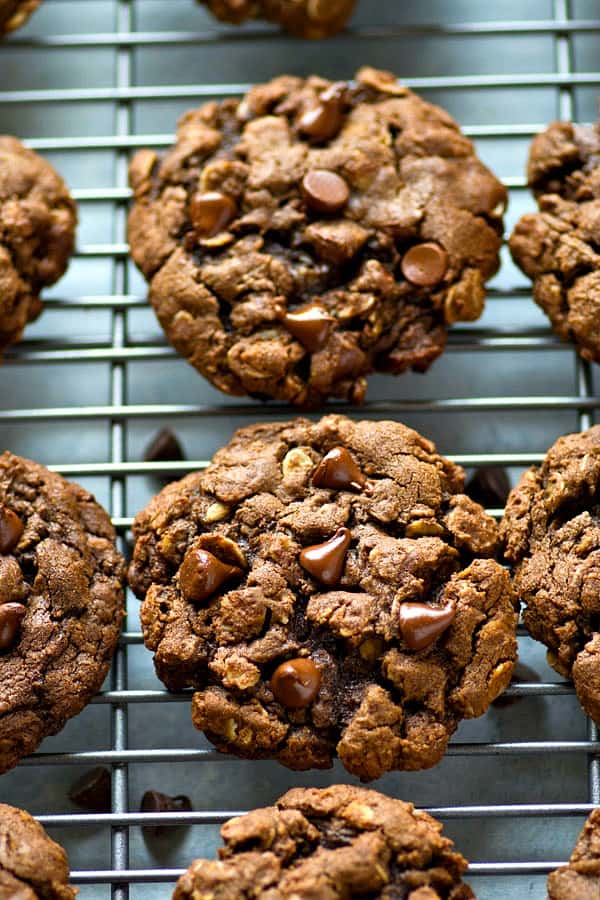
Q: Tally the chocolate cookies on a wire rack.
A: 11